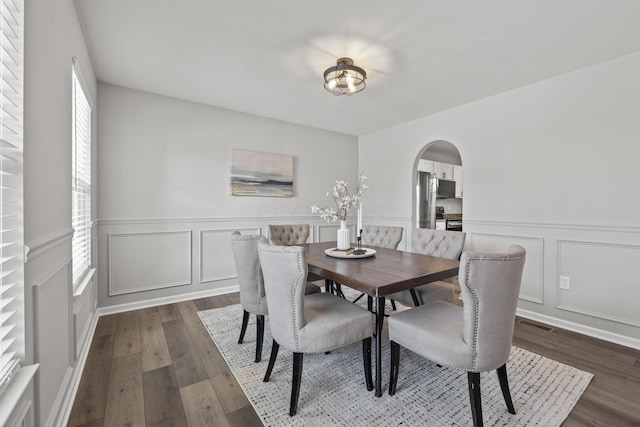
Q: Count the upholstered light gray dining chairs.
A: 6